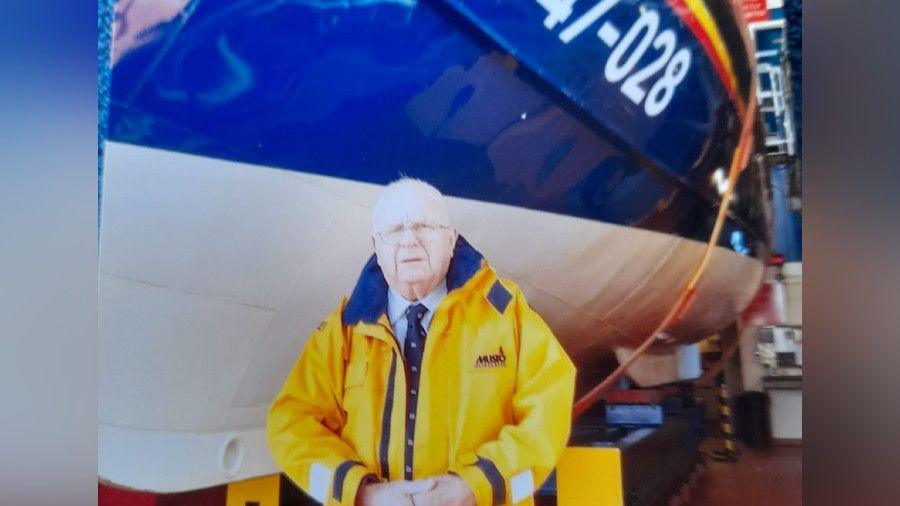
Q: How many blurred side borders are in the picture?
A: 2